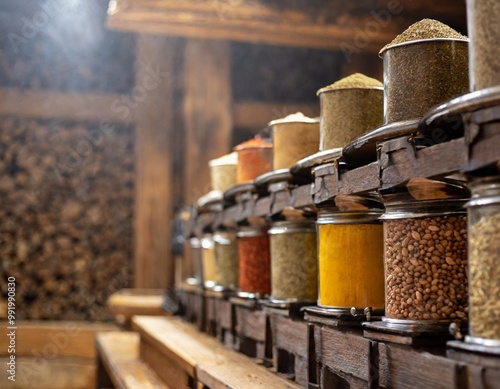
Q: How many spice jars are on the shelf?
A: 13